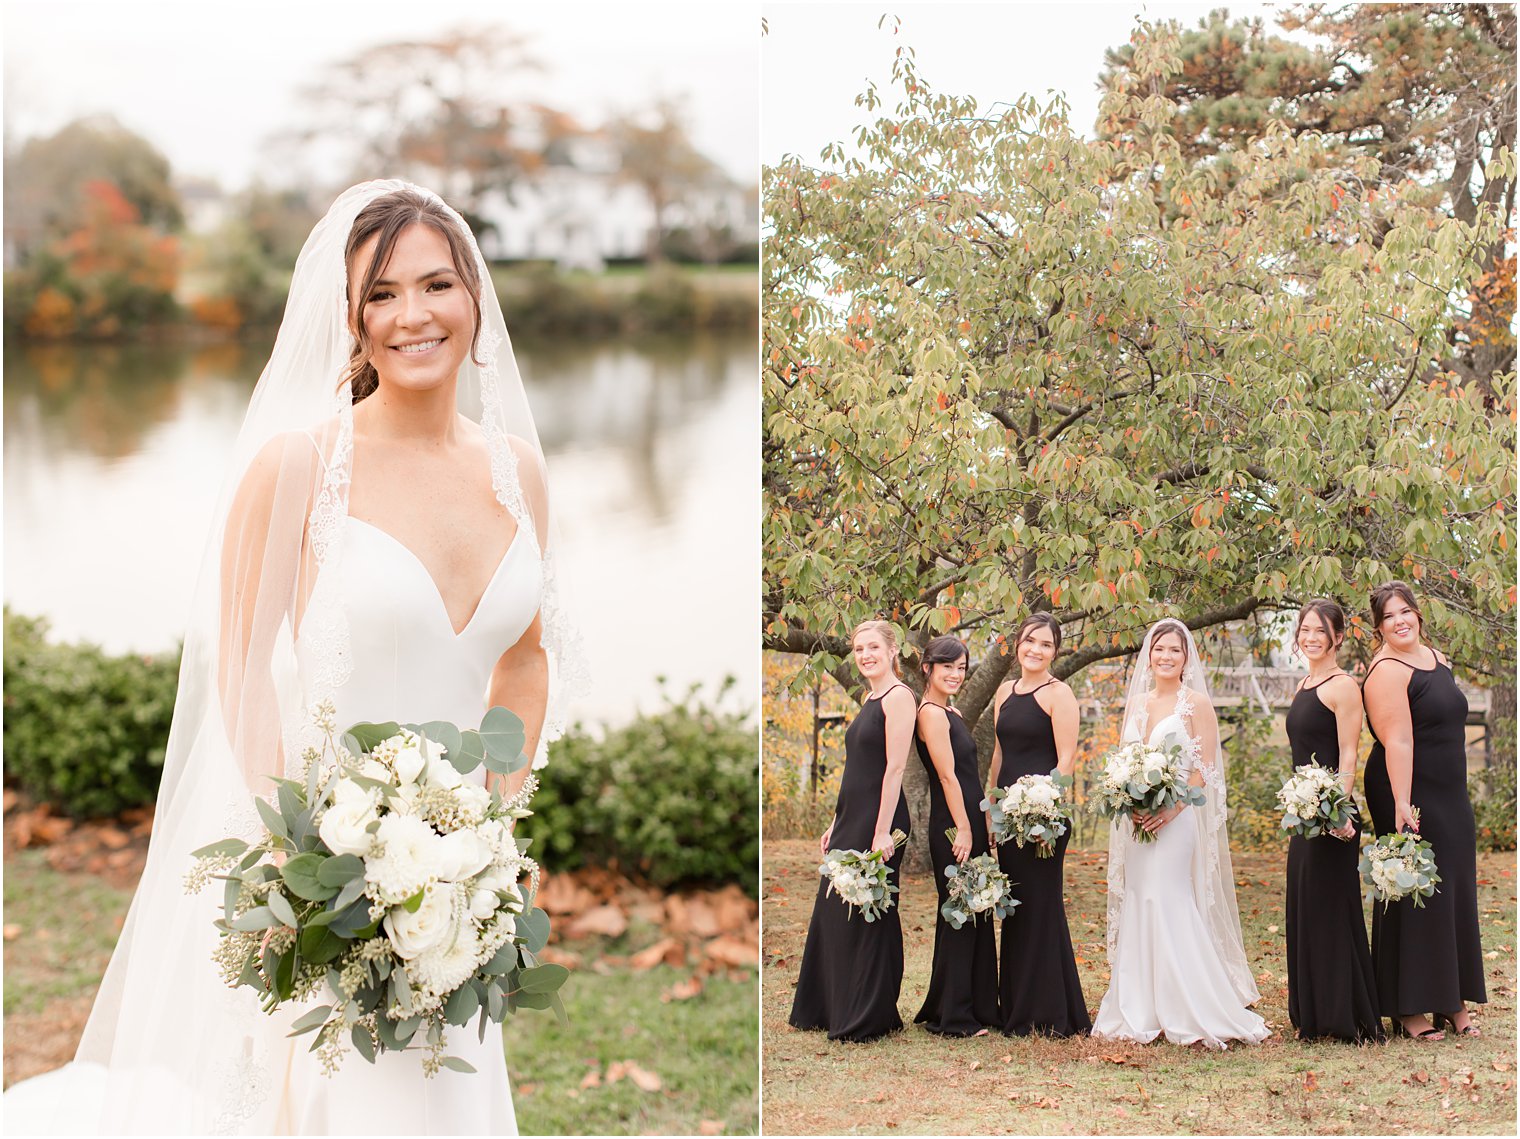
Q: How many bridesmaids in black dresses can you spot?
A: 5